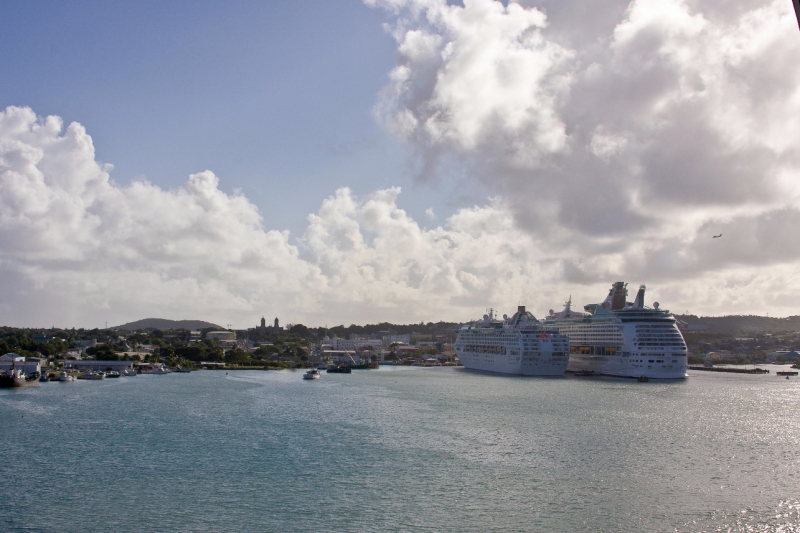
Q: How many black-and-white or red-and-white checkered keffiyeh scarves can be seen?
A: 0